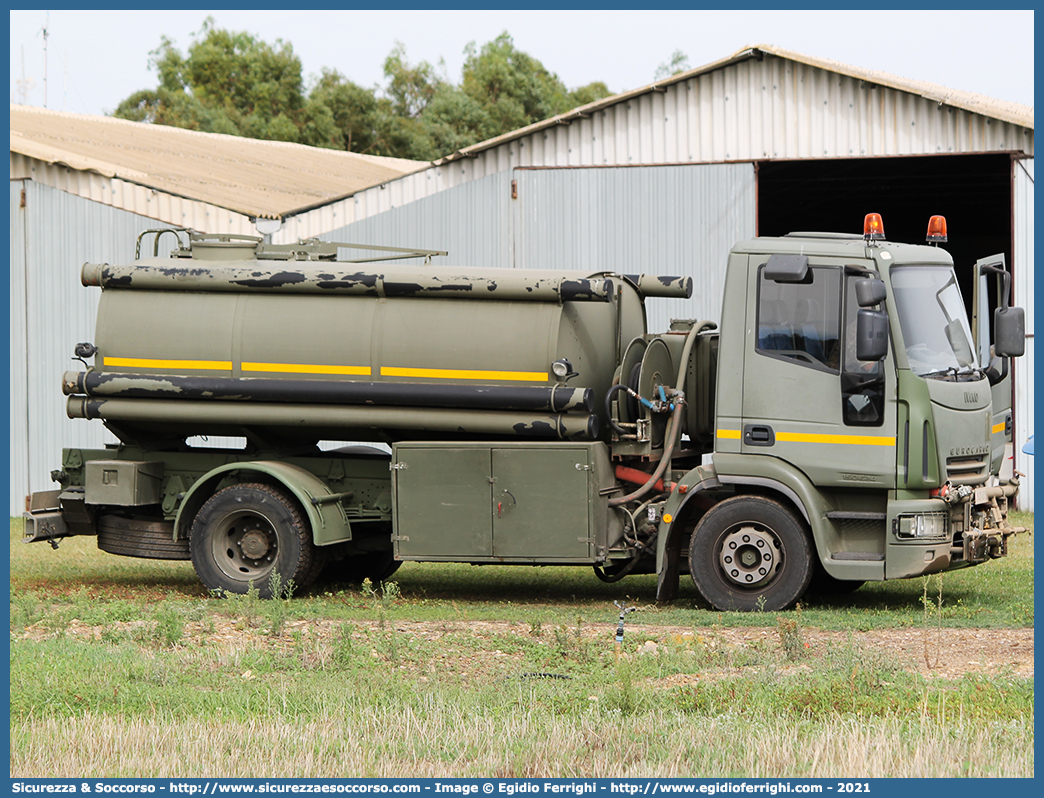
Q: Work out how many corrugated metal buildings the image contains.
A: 2